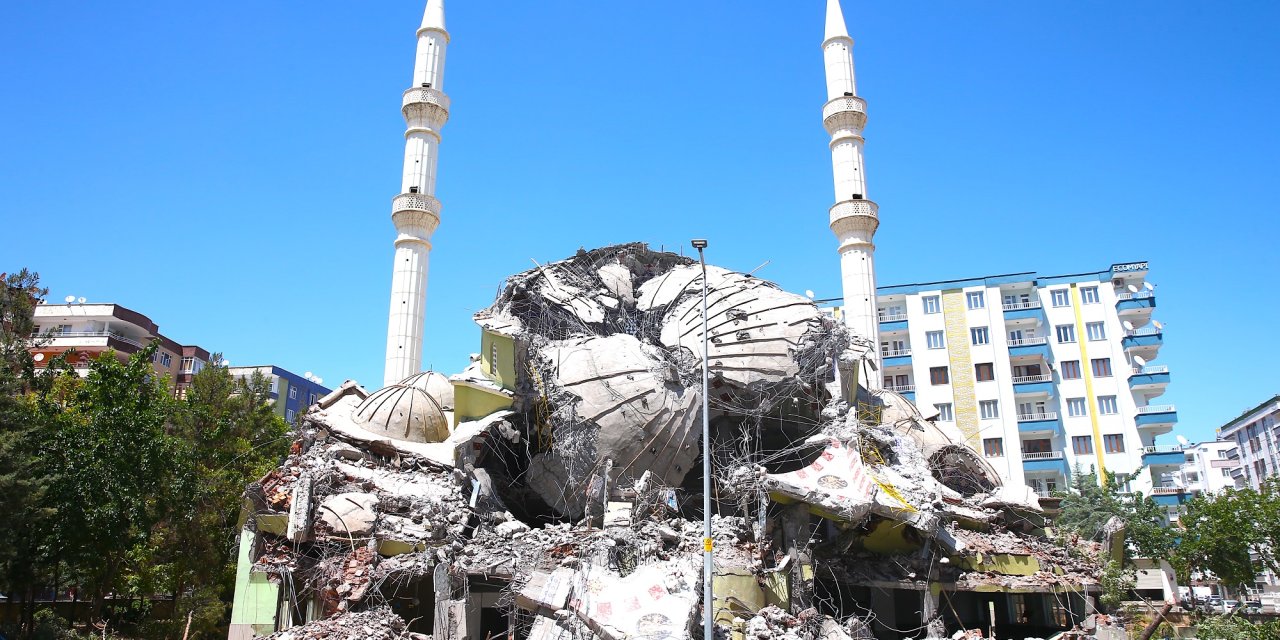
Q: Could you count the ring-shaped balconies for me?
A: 4